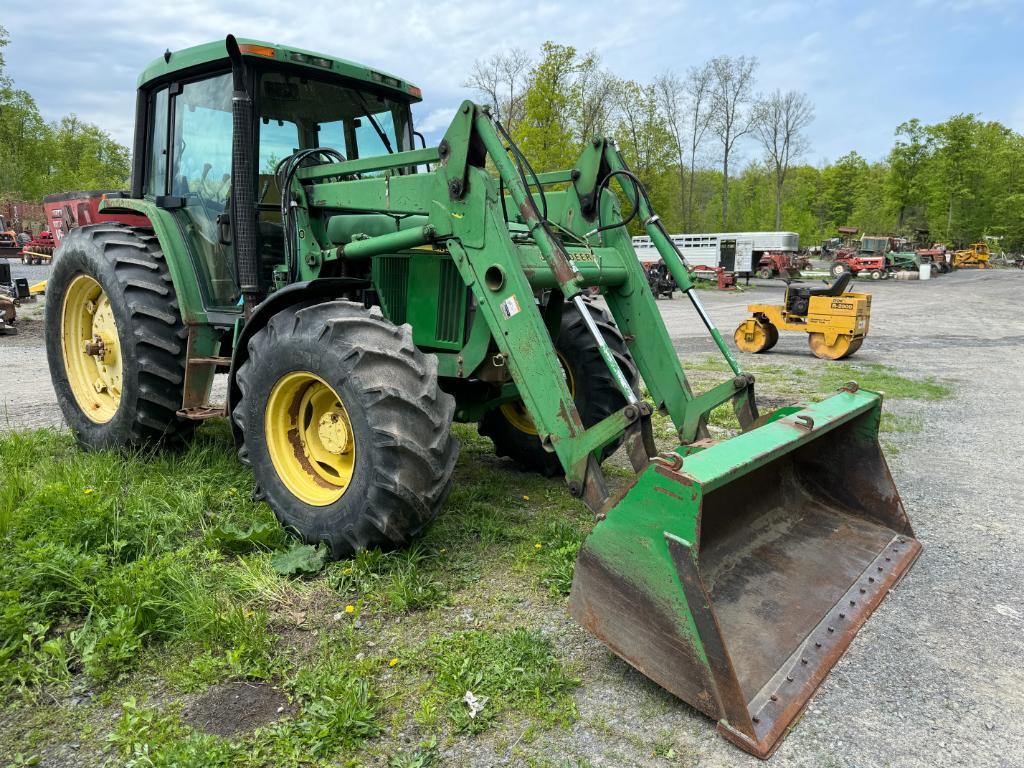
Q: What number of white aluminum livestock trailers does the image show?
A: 1